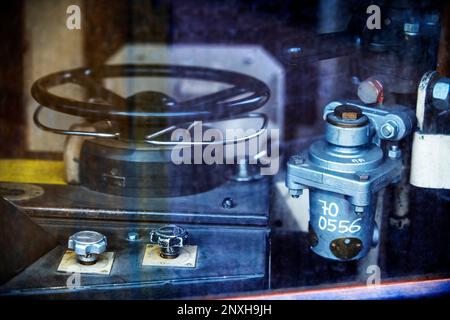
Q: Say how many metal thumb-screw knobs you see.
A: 2